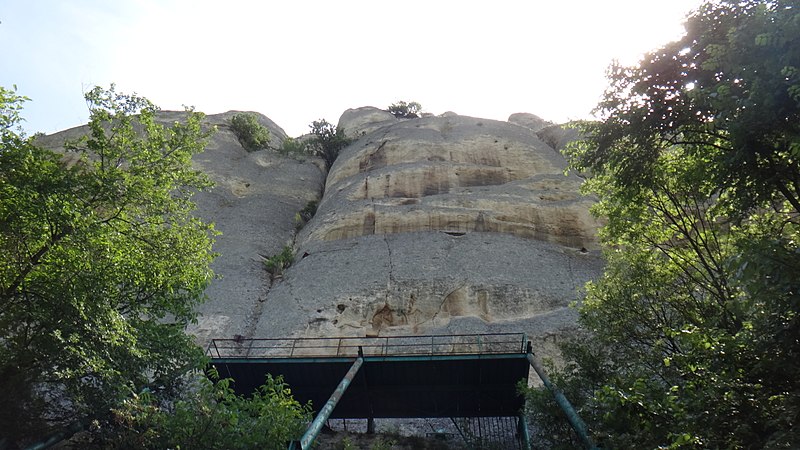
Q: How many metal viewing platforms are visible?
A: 1